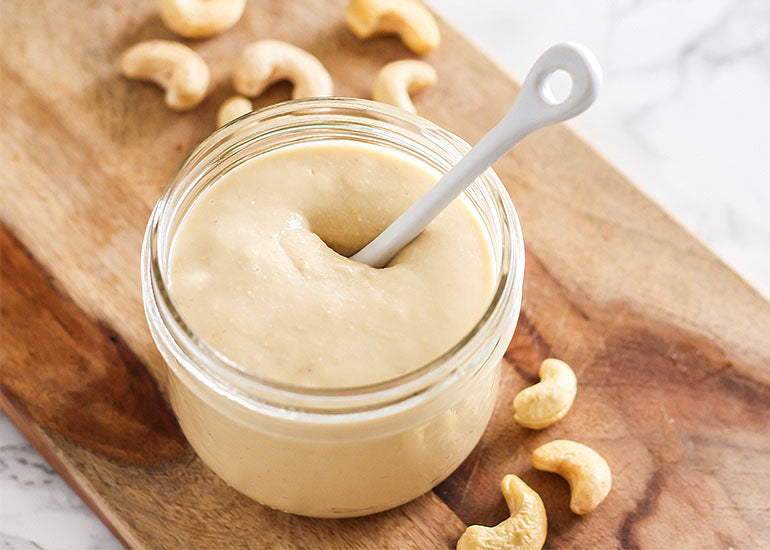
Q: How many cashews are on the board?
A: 9